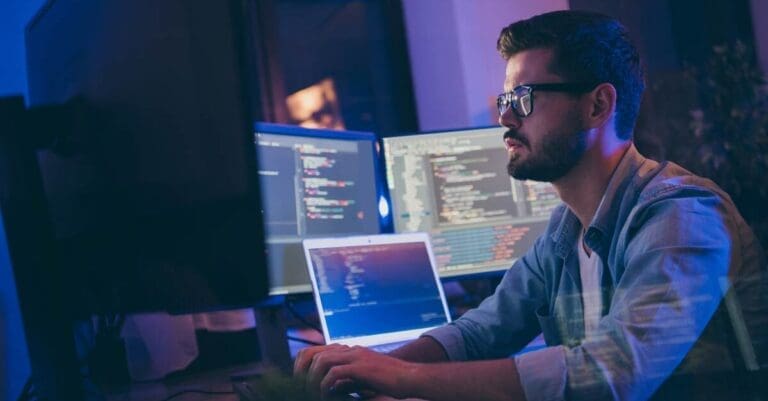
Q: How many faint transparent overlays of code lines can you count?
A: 1